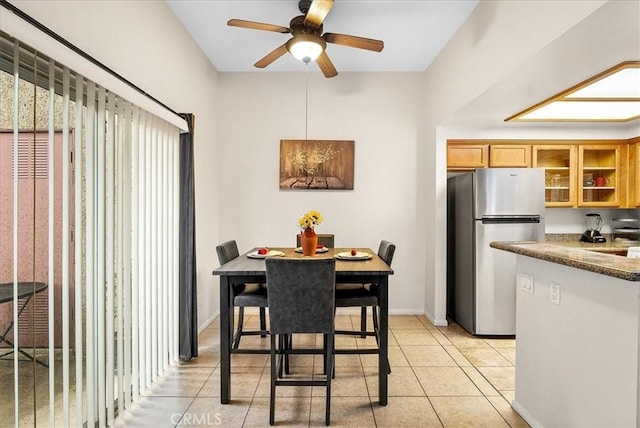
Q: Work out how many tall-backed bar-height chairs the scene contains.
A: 4